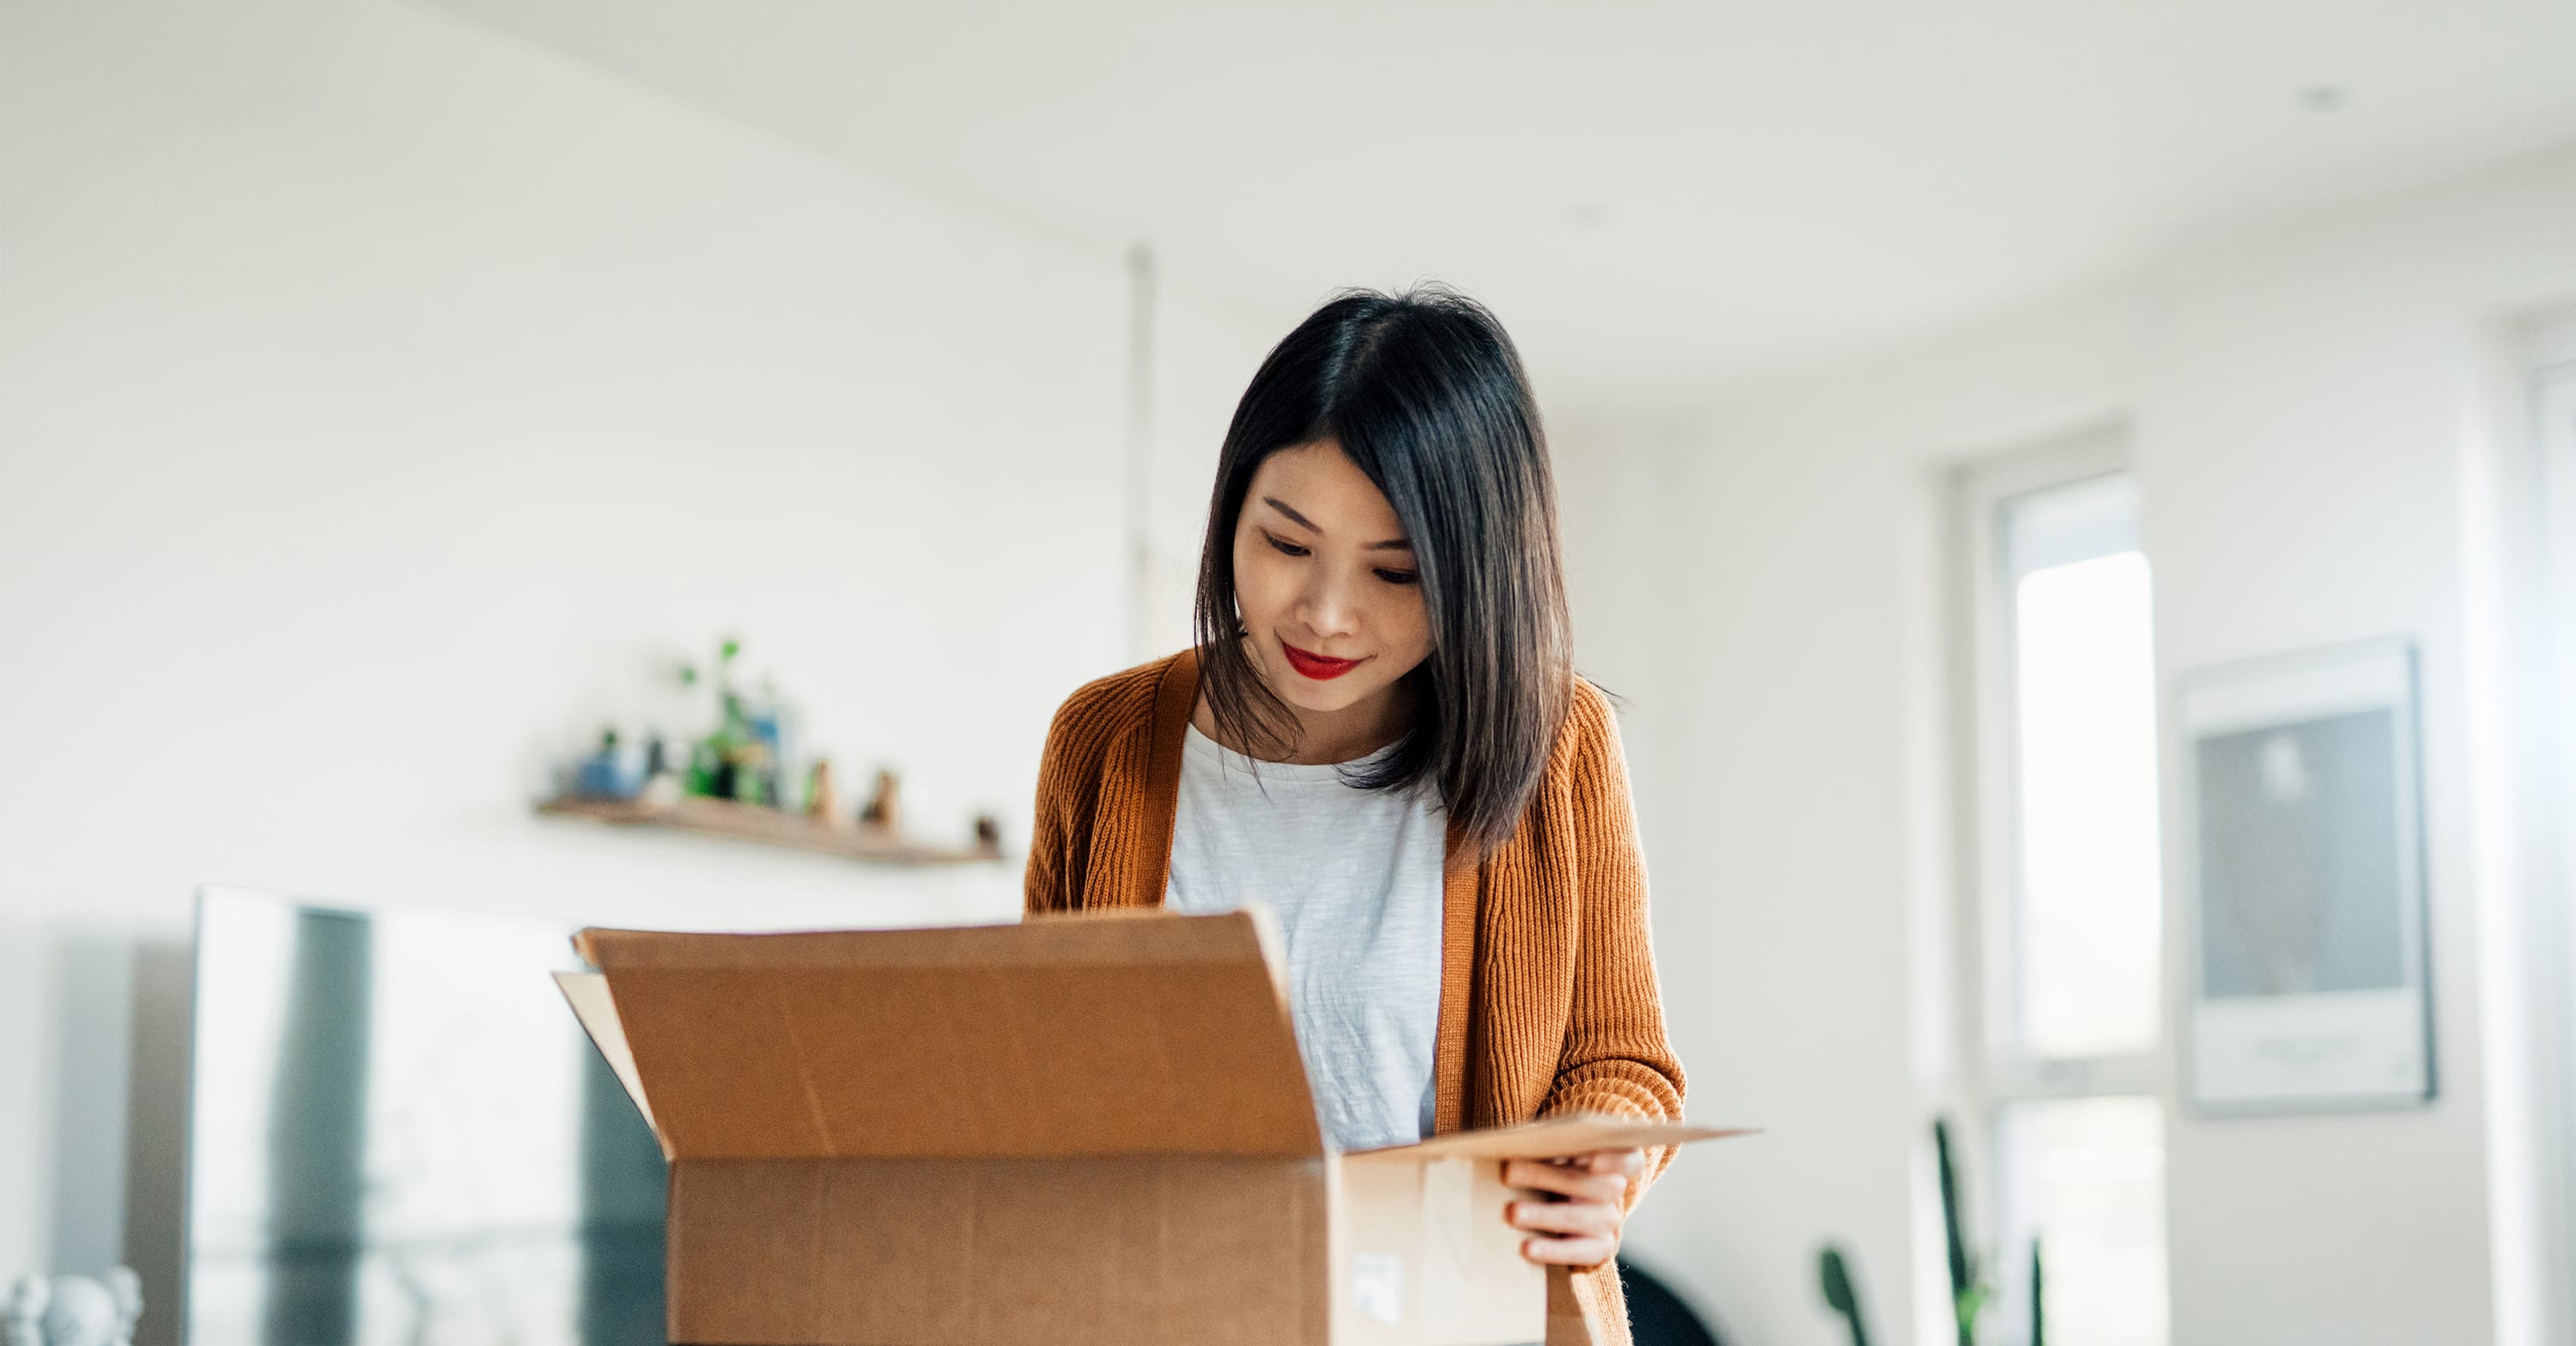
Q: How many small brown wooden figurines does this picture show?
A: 3